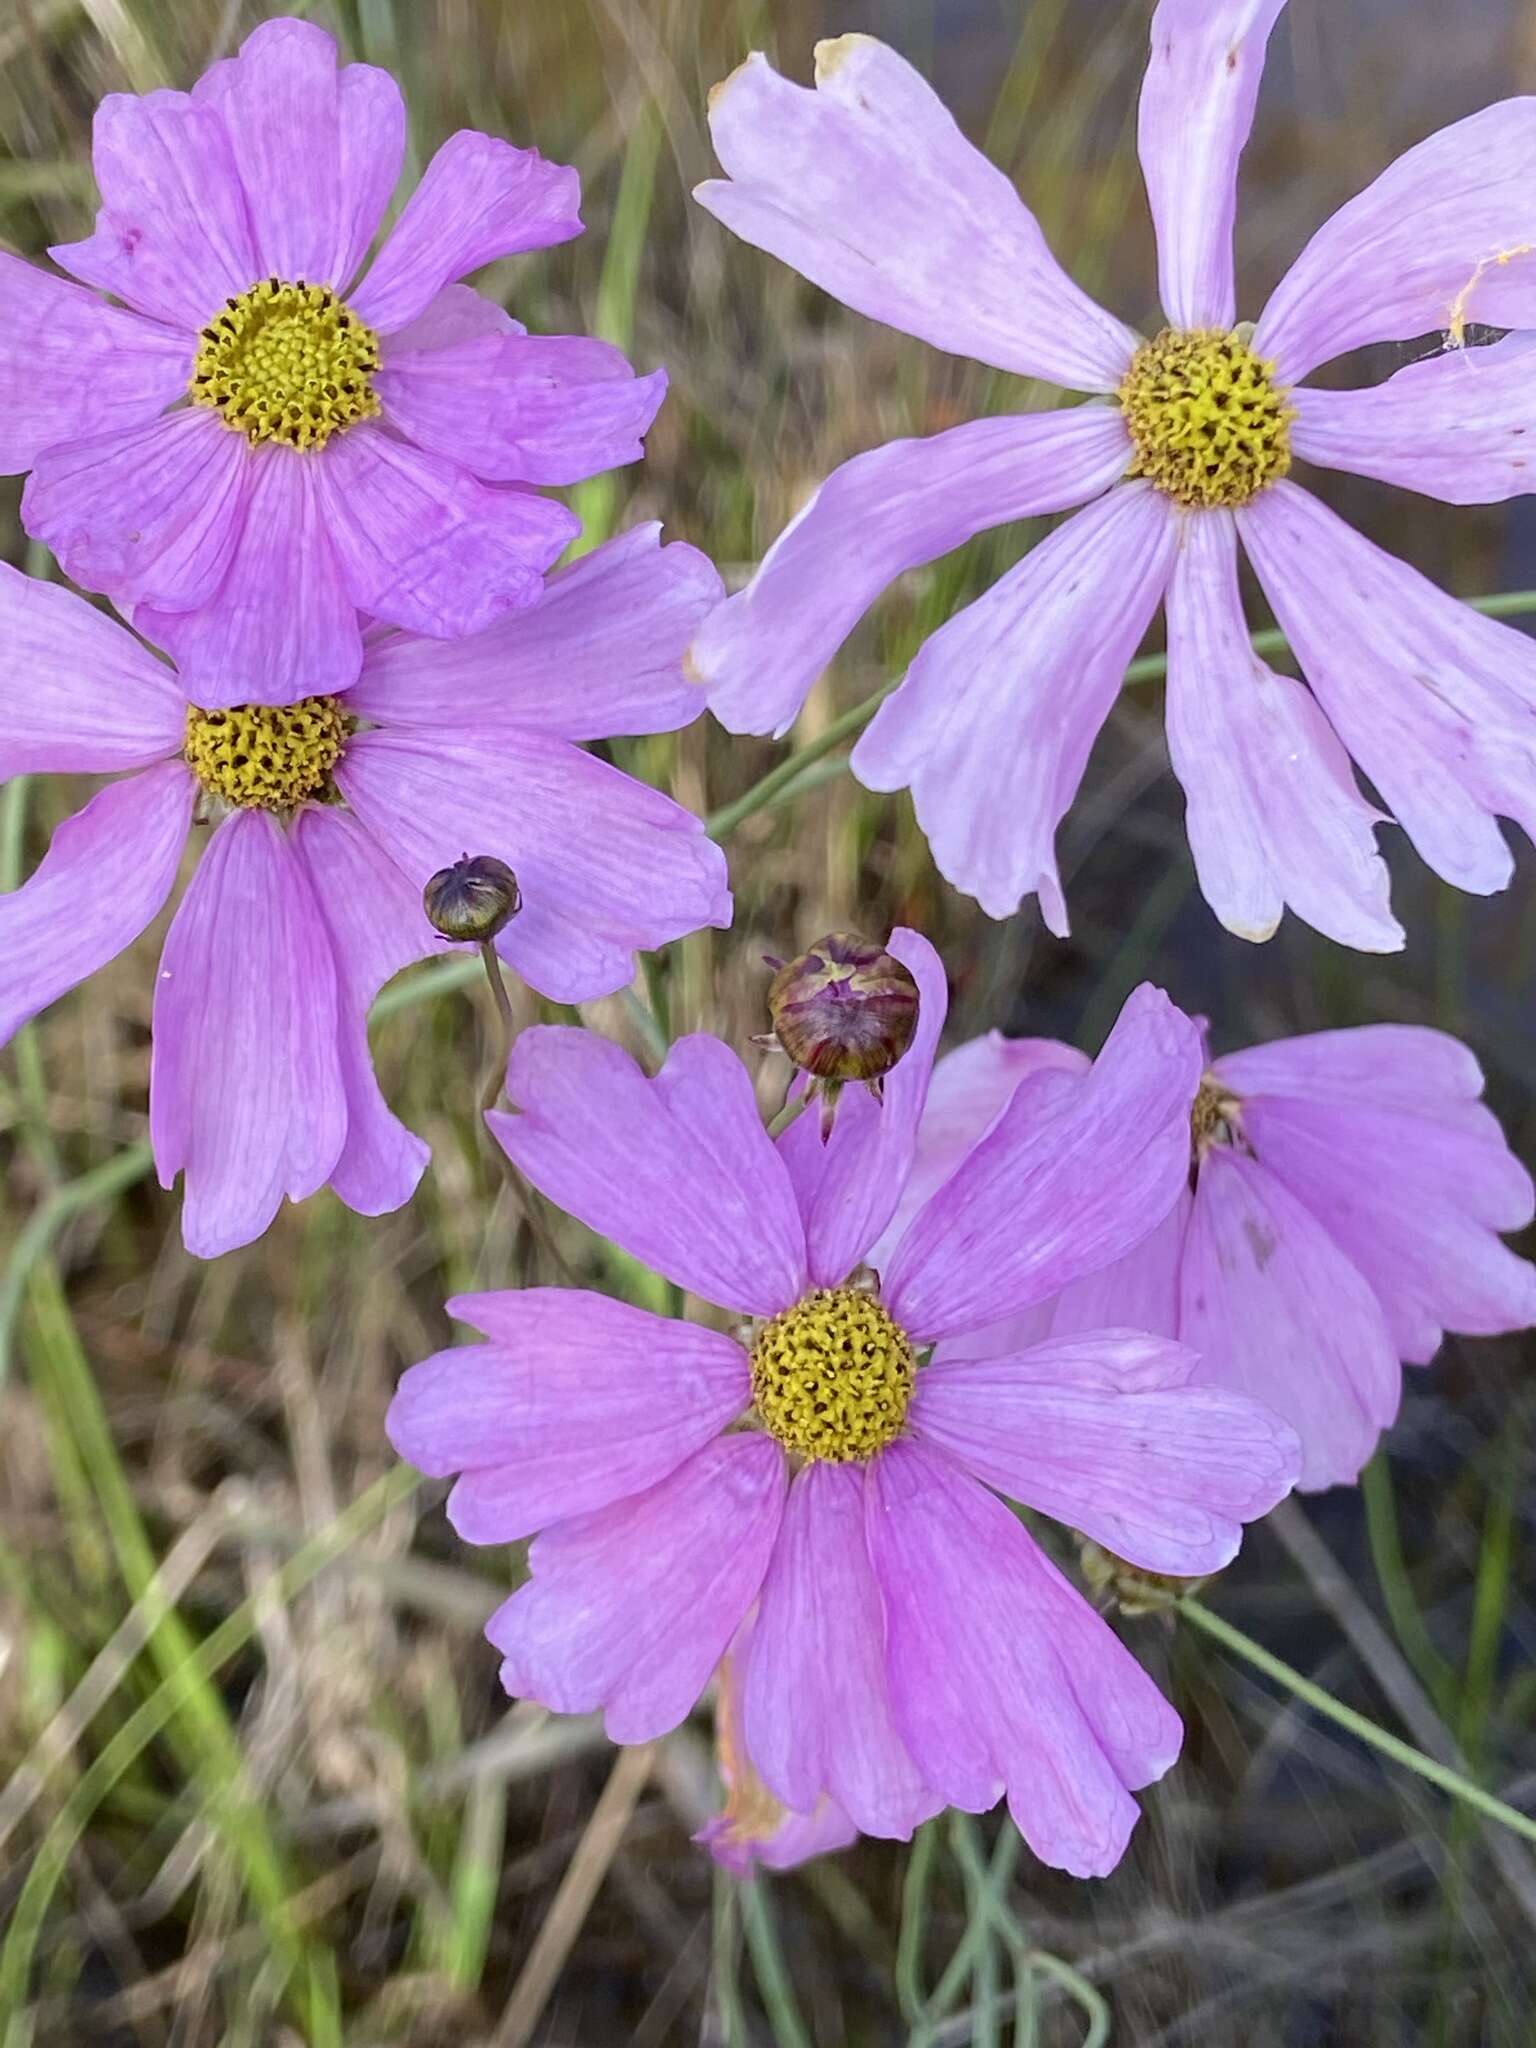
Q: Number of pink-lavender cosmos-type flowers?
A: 5